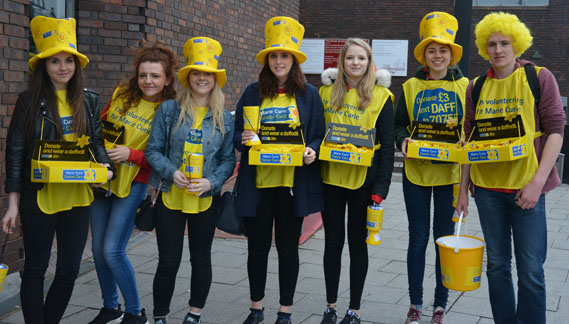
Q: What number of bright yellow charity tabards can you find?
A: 7